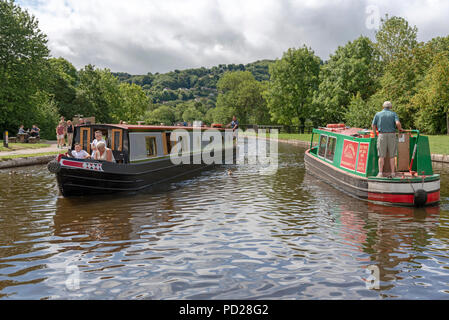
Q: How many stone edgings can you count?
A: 2